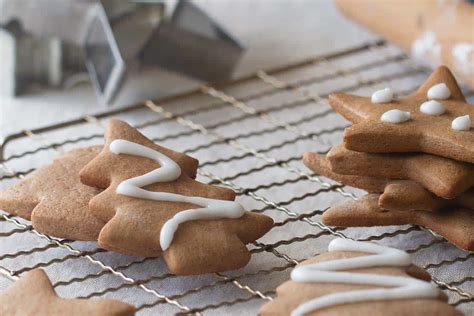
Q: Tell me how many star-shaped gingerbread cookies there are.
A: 5